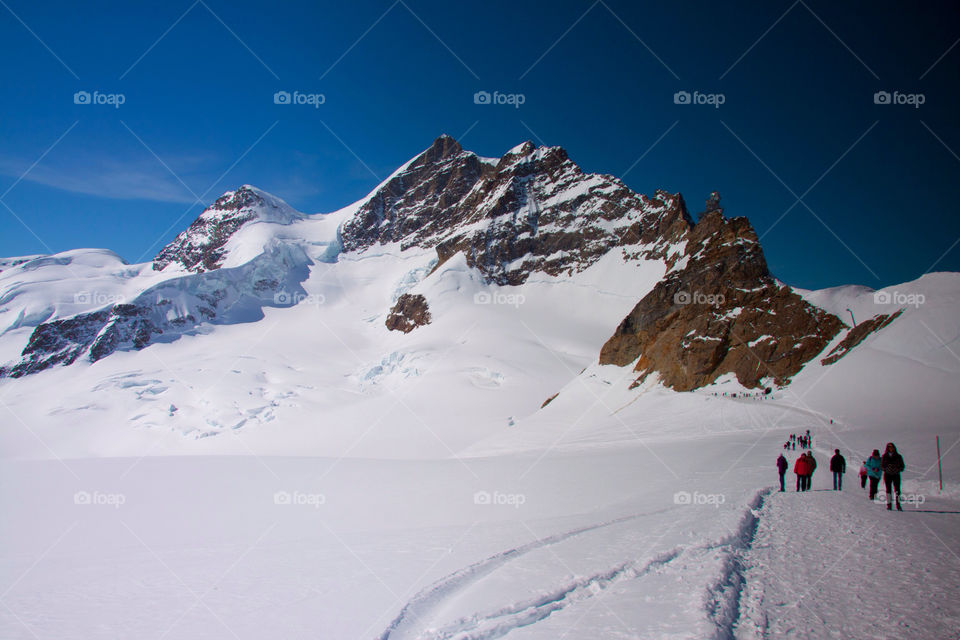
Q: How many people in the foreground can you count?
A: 7